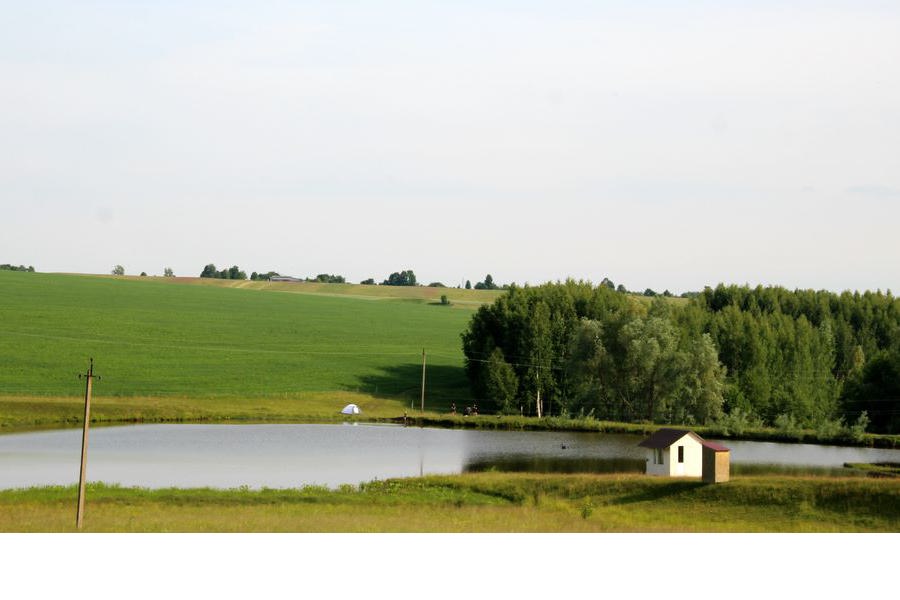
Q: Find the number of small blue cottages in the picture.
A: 0